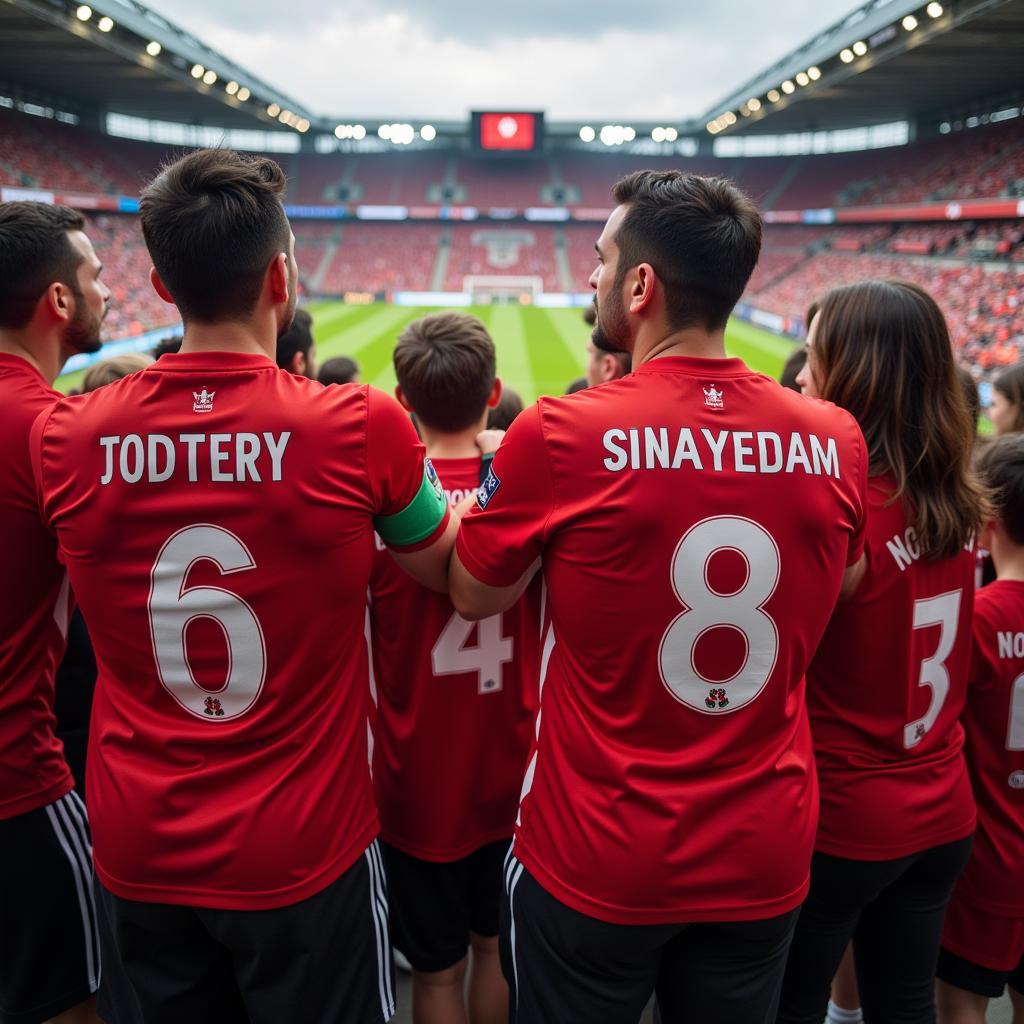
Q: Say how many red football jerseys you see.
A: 6